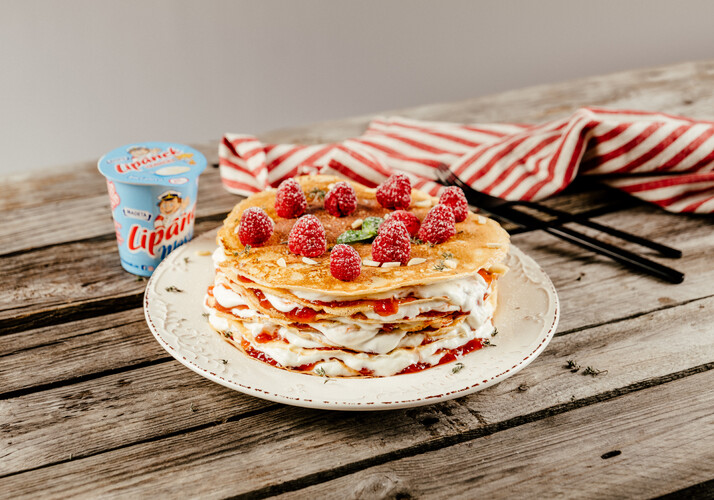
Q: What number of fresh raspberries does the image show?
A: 10